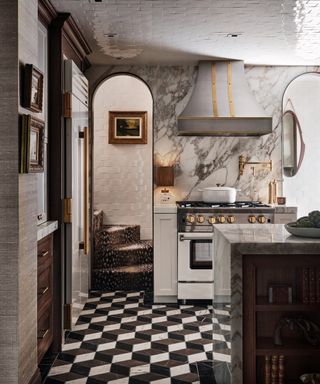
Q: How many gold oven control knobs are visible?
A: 7